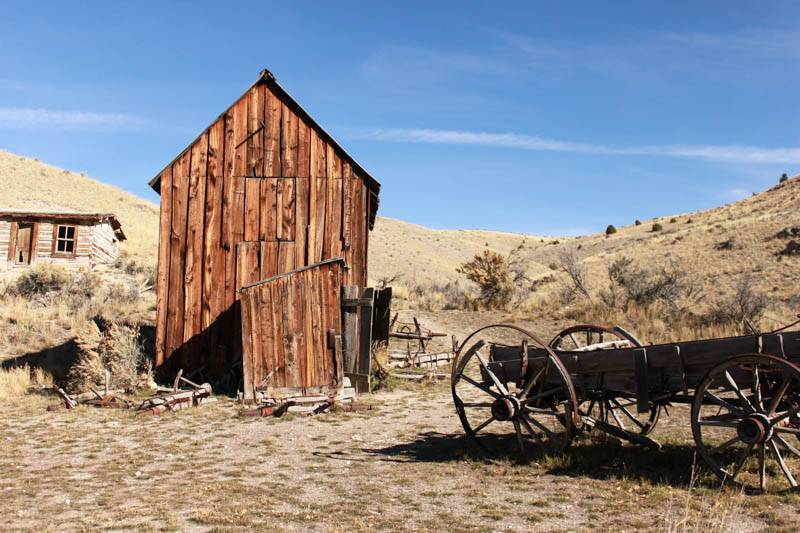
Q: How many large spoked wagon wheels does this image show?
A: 3